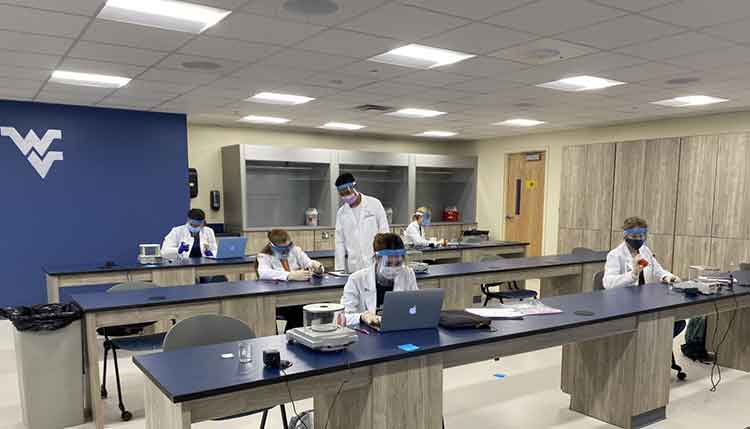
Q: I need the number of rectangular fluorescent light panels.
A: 11